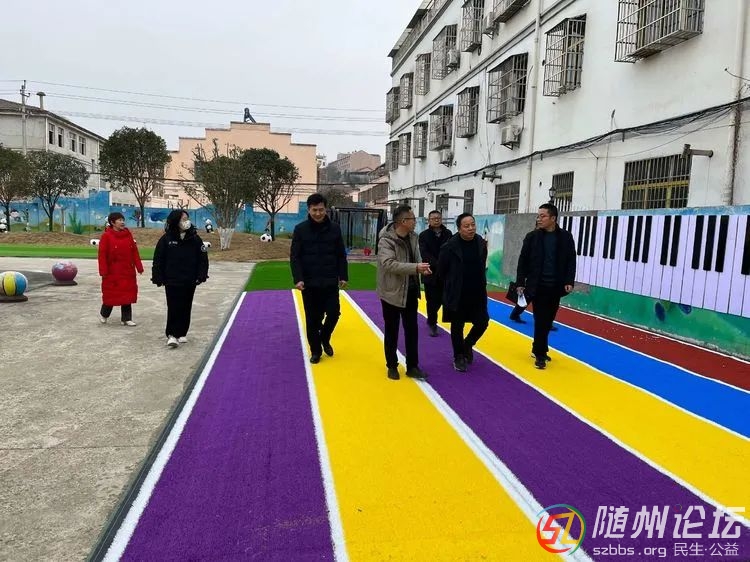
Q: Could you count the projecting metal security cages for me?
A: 14